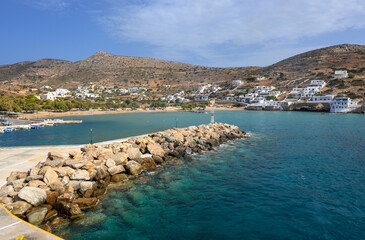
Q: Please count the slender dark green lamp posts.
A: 2